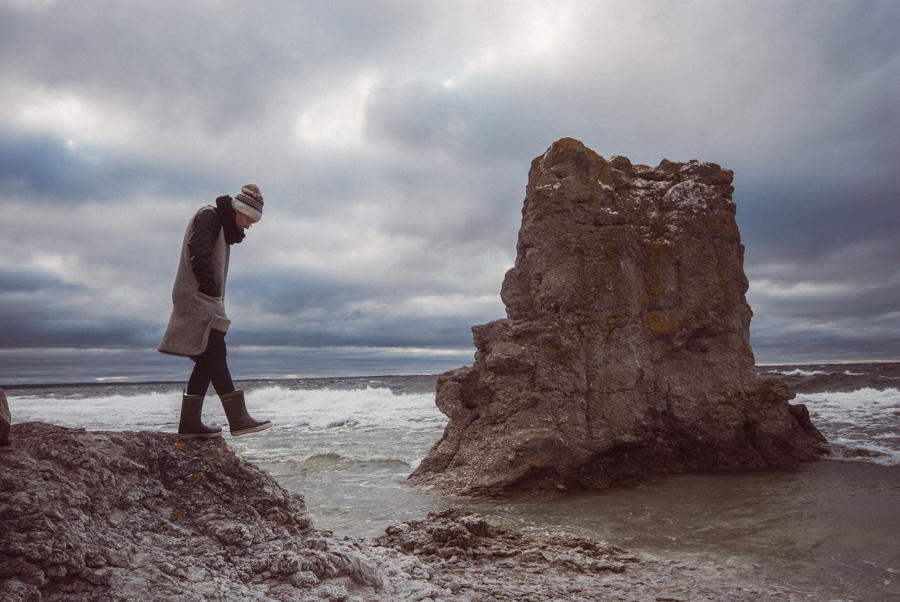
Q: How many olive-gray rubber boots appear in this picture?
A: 2